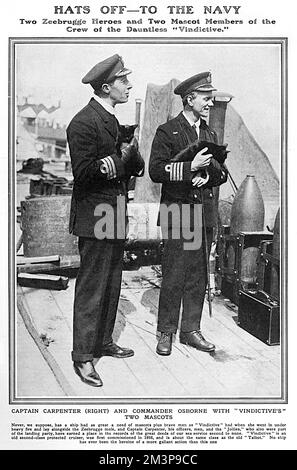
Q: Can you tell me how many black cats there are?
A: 2